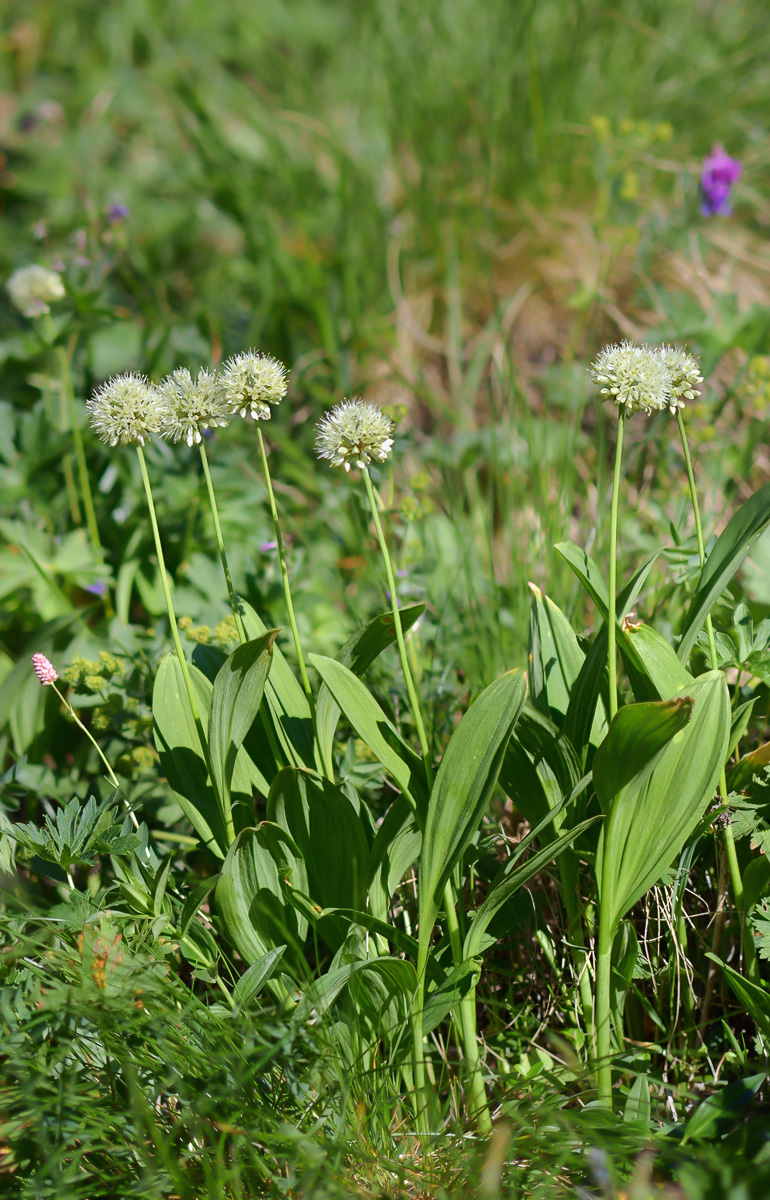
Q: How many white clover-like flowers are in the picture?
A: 7